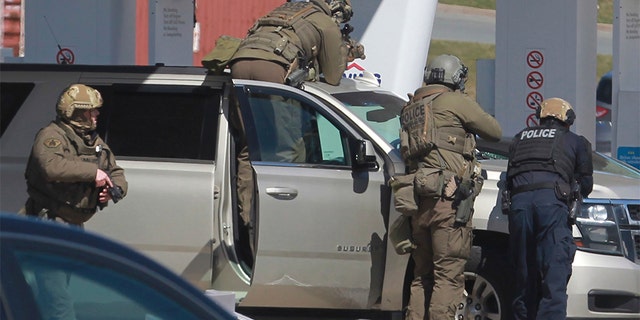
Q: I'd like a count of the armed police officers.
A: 4